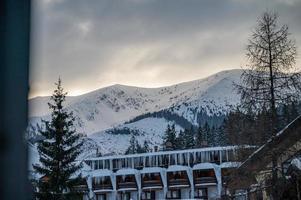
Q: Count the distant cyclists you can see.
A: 0